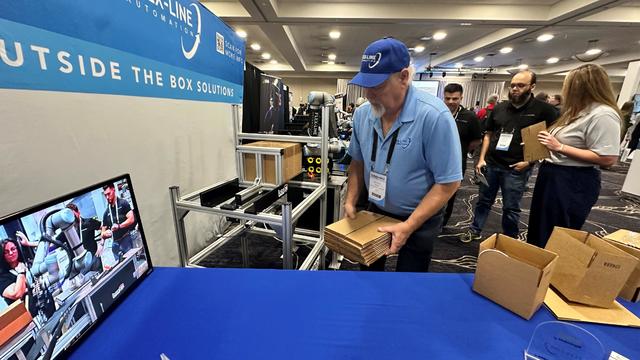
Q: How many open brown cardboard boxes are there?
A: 3